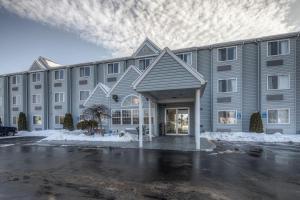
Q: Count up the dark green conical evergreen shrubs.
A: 3